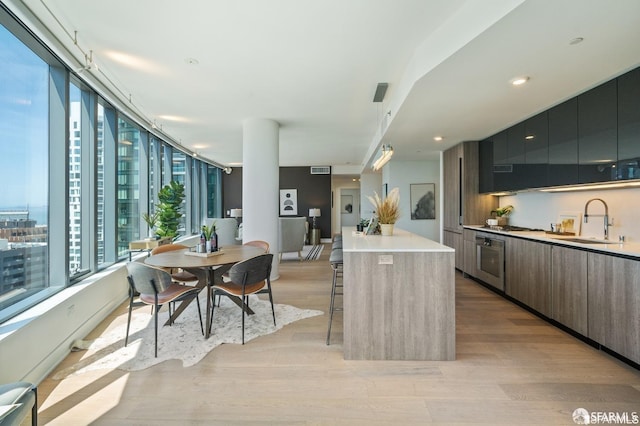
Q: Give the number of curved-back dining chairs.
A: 4